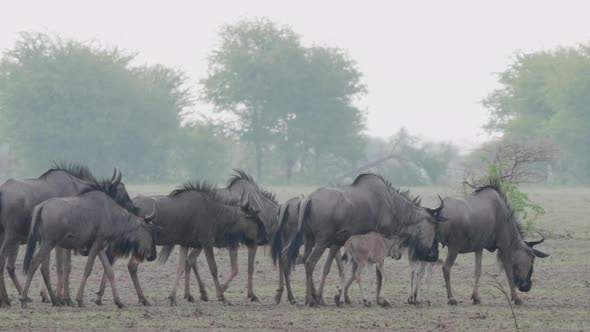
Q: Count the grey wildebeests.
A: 7